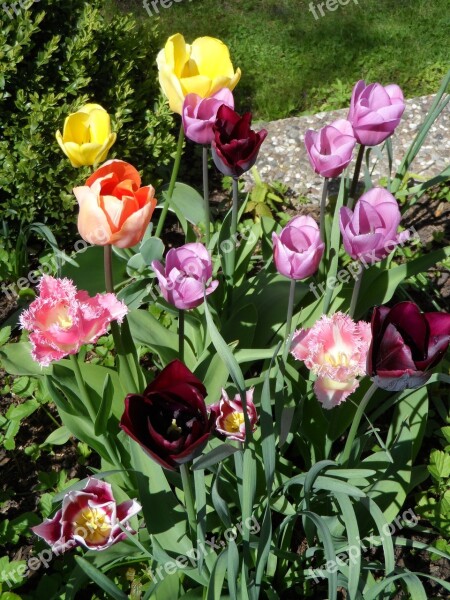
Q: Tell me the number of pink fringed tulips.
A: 2